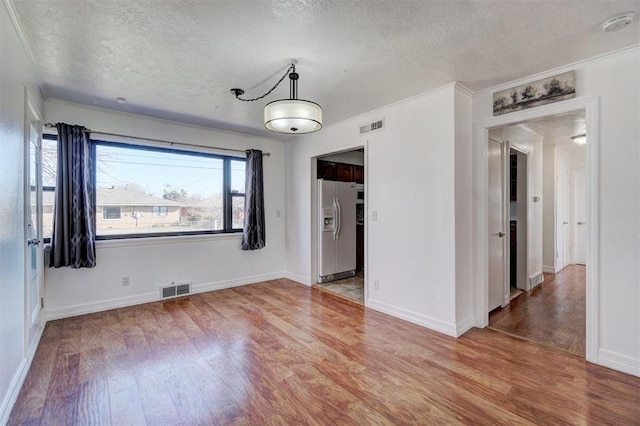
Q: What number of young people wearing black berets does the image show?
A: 0